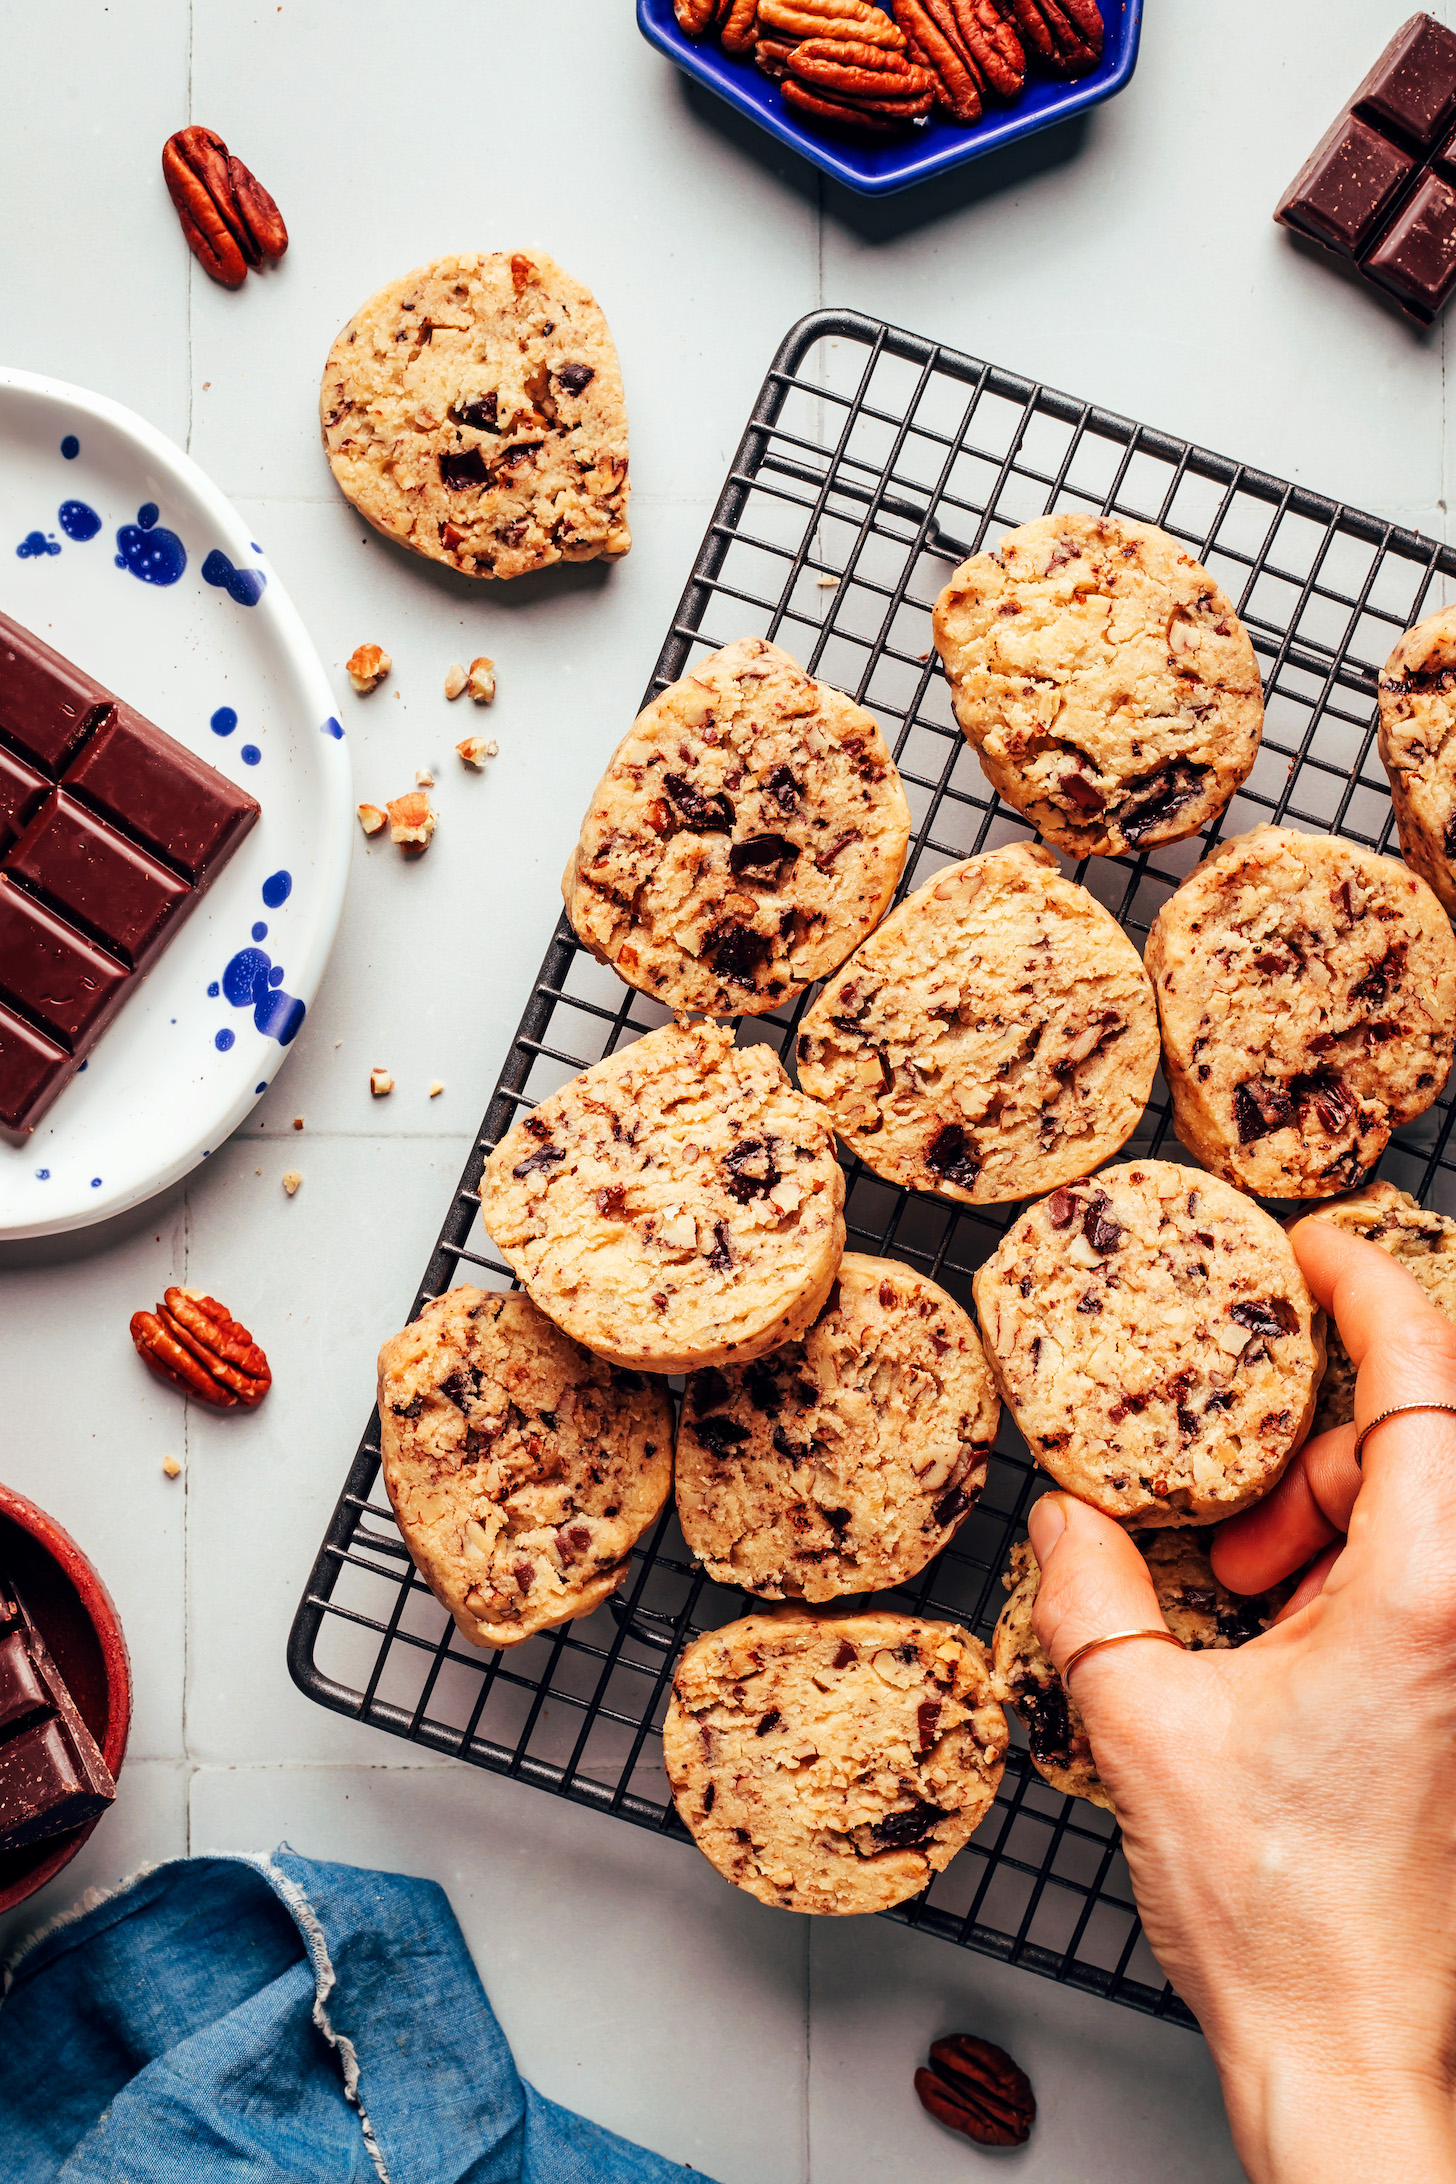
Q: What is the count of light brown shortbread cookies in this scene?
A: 13